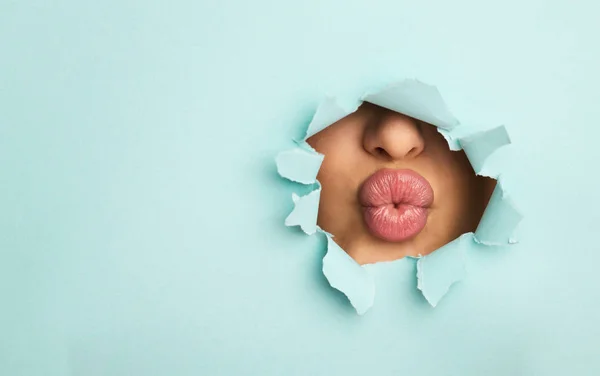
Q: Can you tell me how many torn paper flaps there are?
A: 8